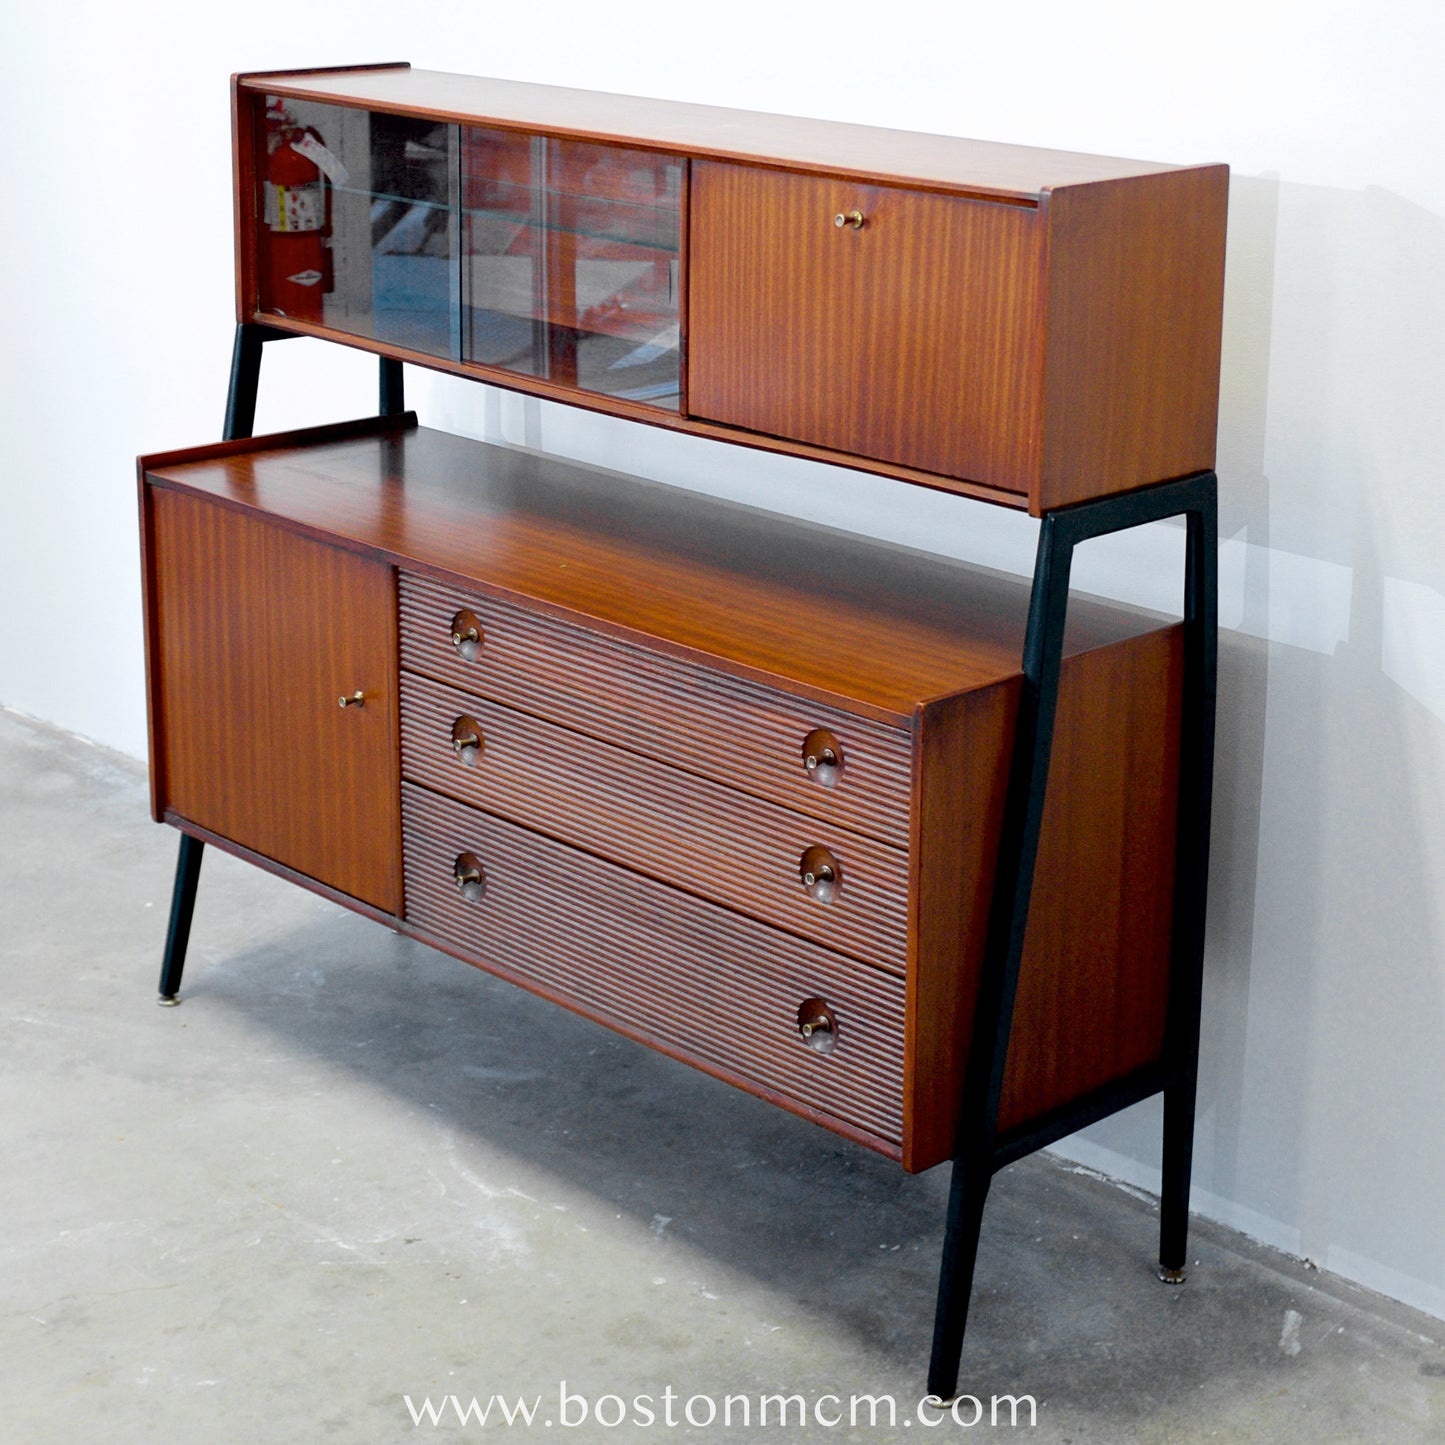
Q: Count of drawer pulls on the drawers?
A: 6